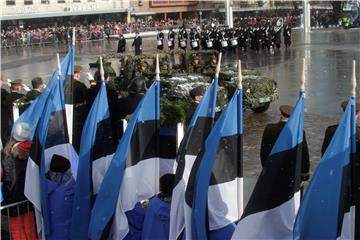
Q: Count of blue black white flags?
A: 8